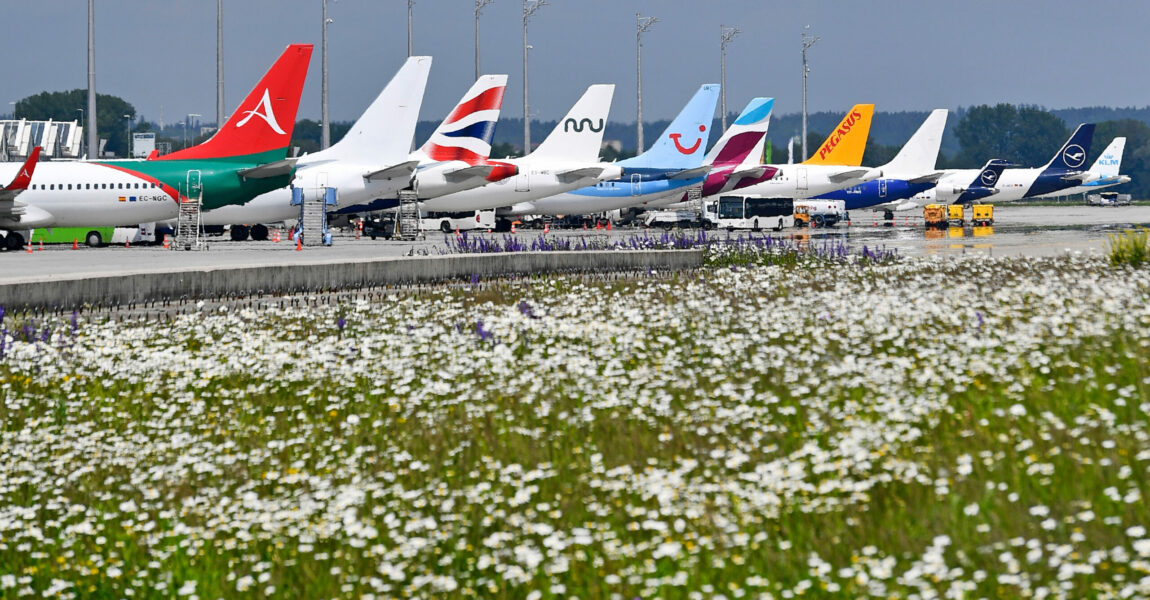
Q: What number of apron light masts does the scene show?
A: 9